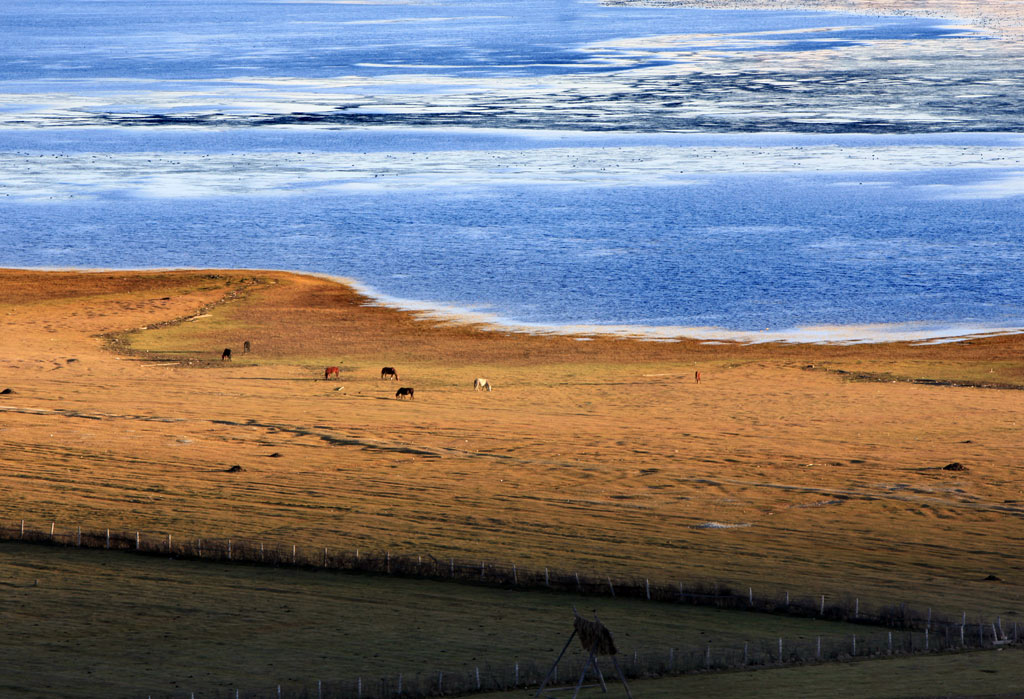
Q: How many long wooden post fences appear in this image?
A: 2